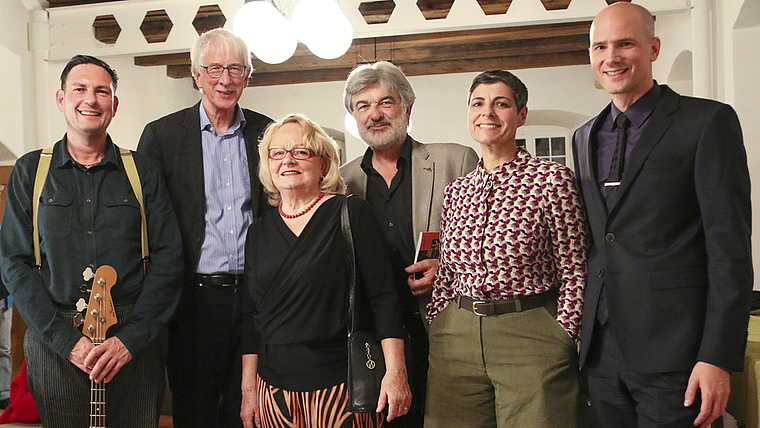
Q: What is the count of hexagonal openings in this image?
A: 8